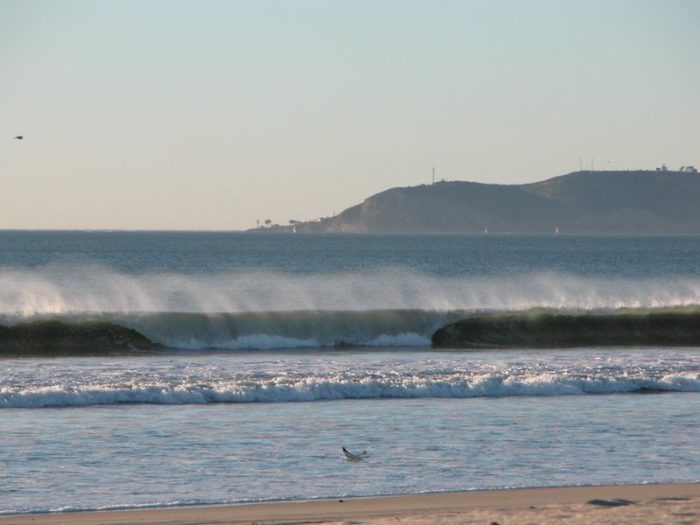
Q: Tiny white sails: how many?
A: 3